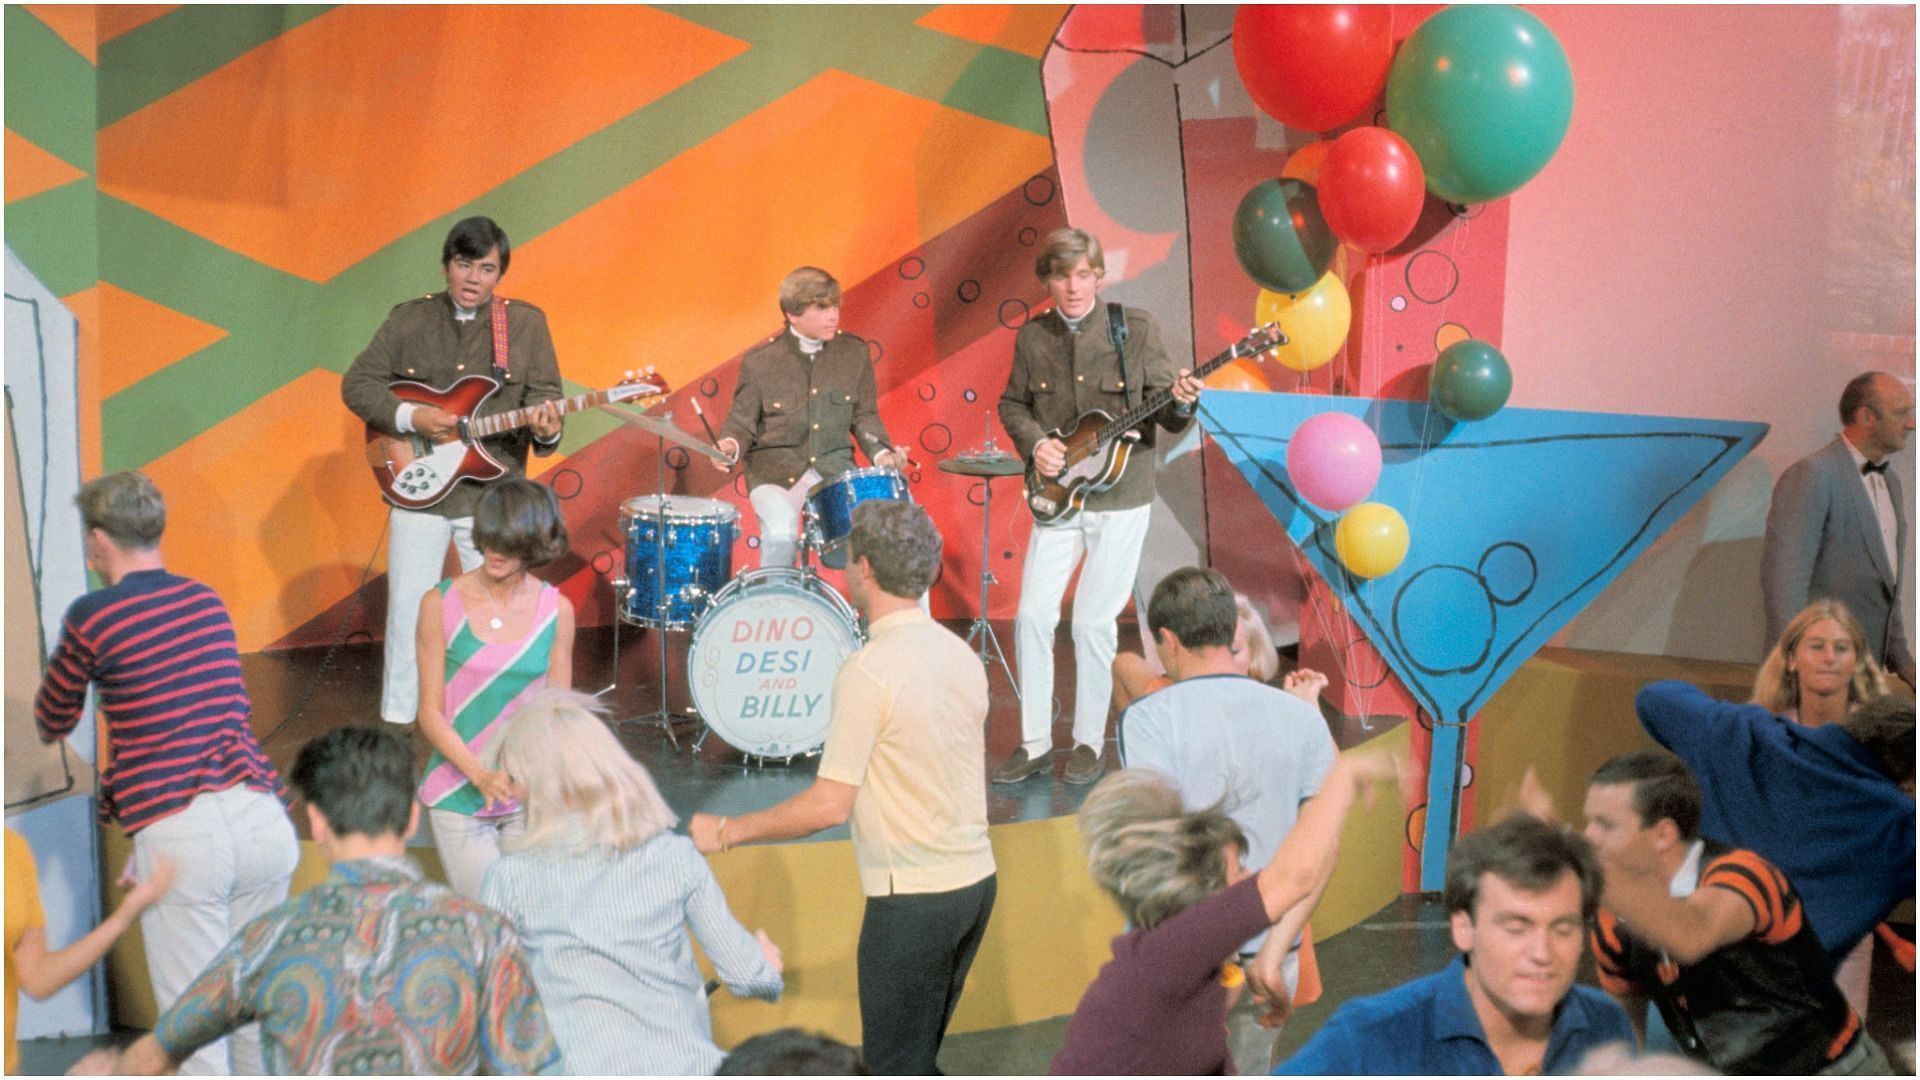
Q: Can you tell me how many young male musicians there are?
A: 3